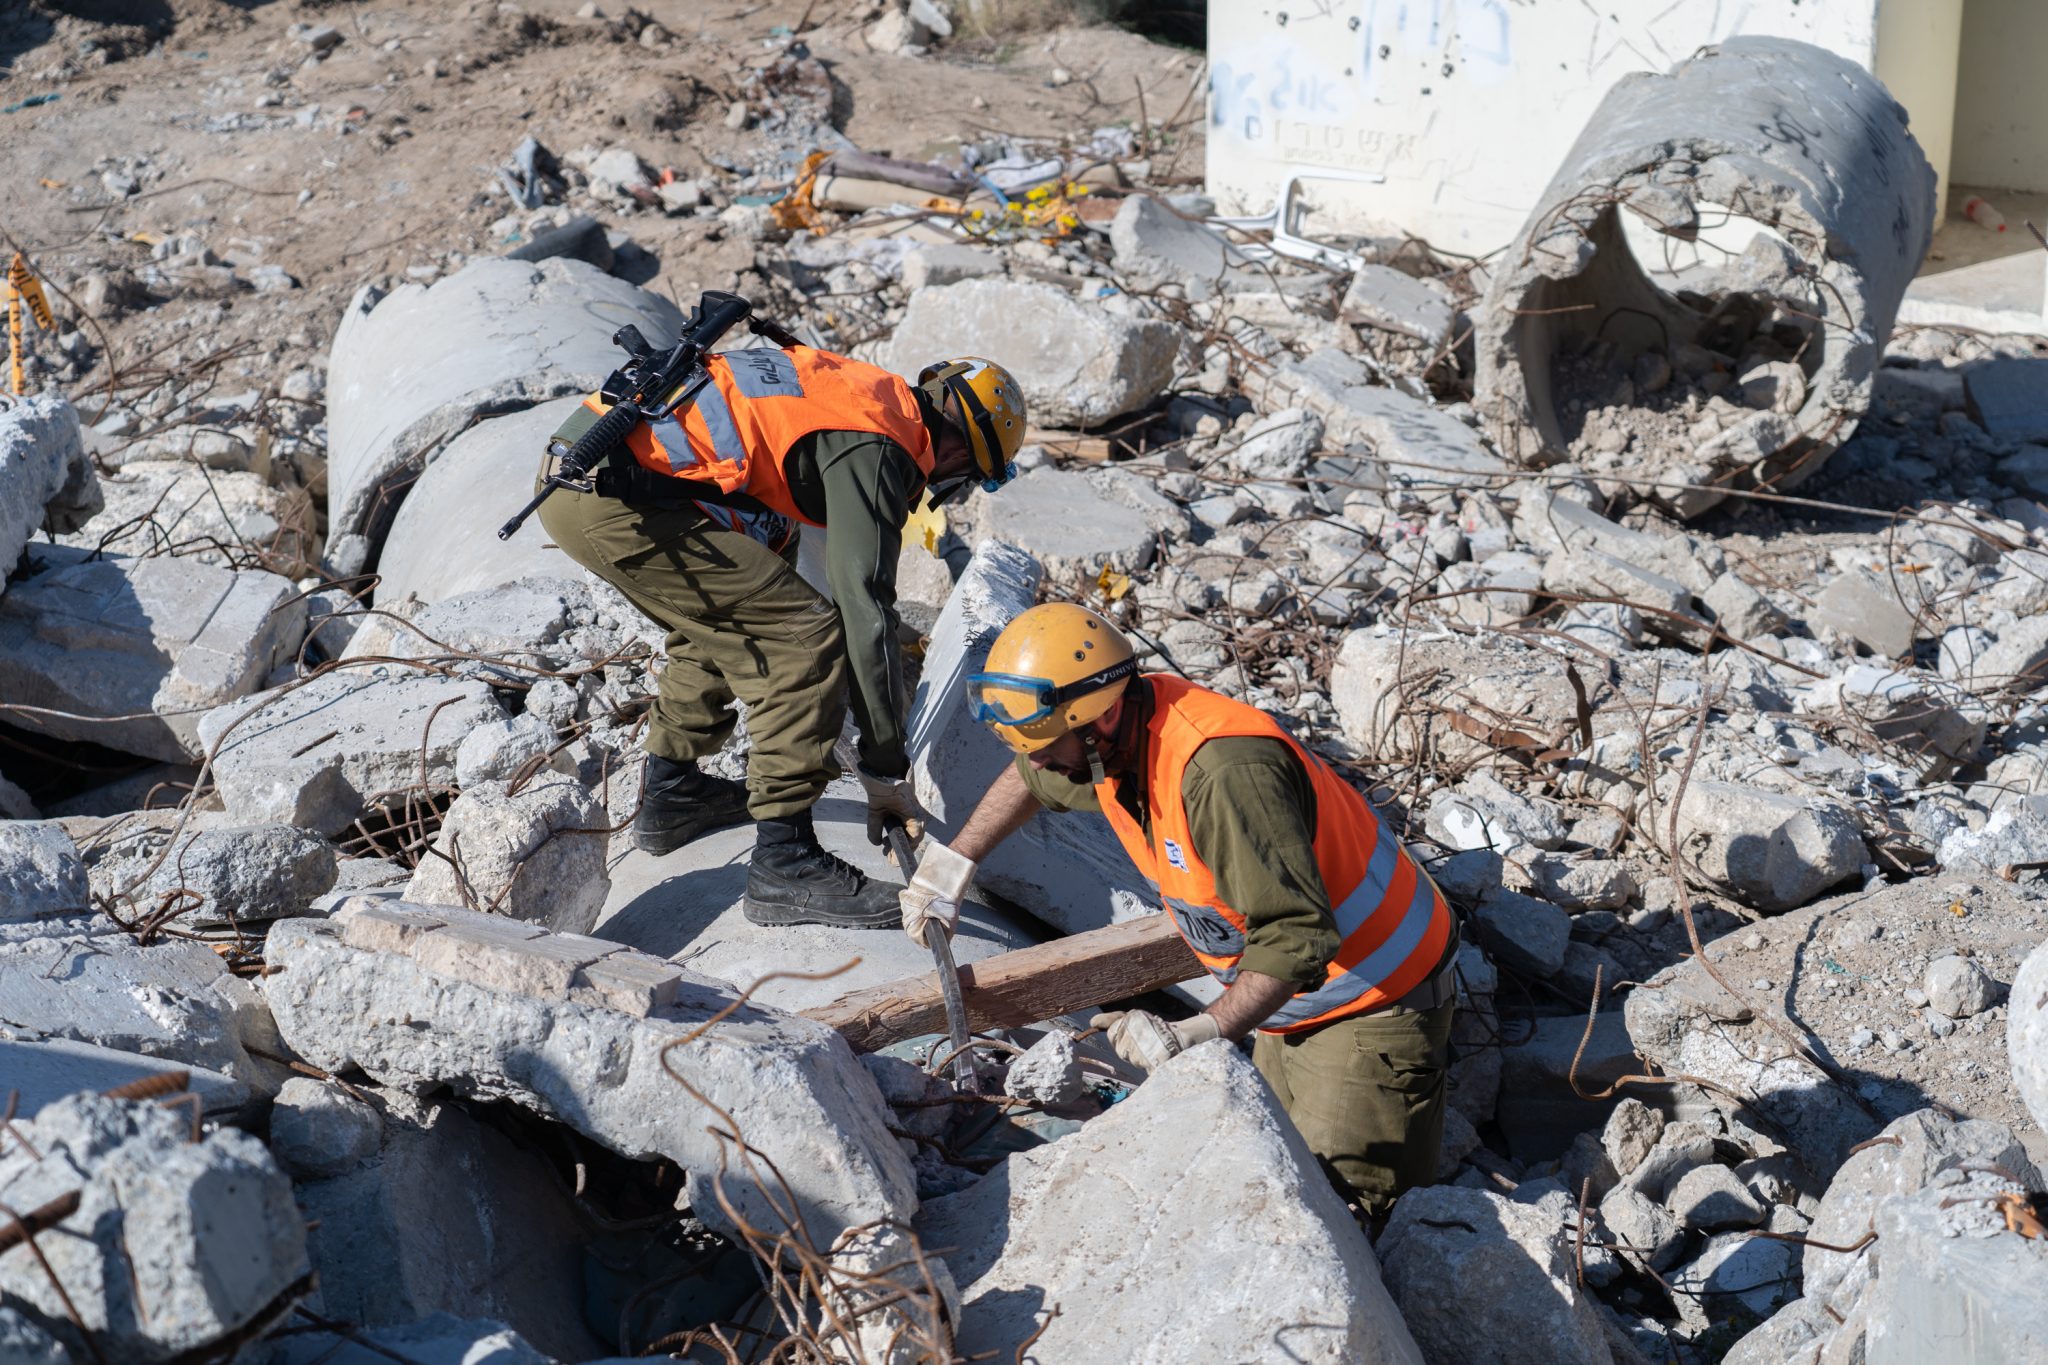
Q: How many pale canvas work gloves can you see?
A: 3